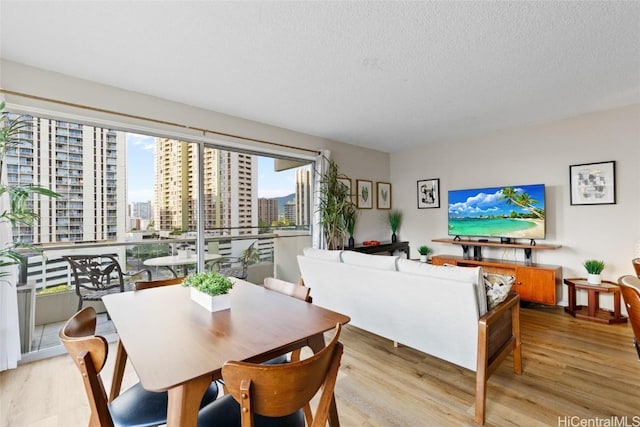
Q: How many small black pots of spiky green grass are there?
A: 2